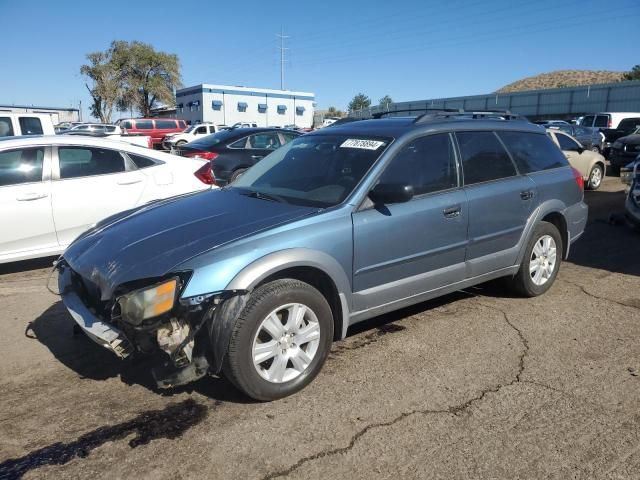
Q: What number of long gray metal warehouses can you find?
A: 1